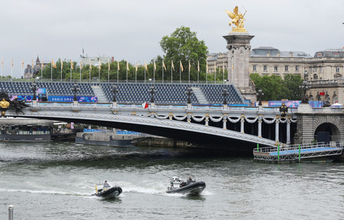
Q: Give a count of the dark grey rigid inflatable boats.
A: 2